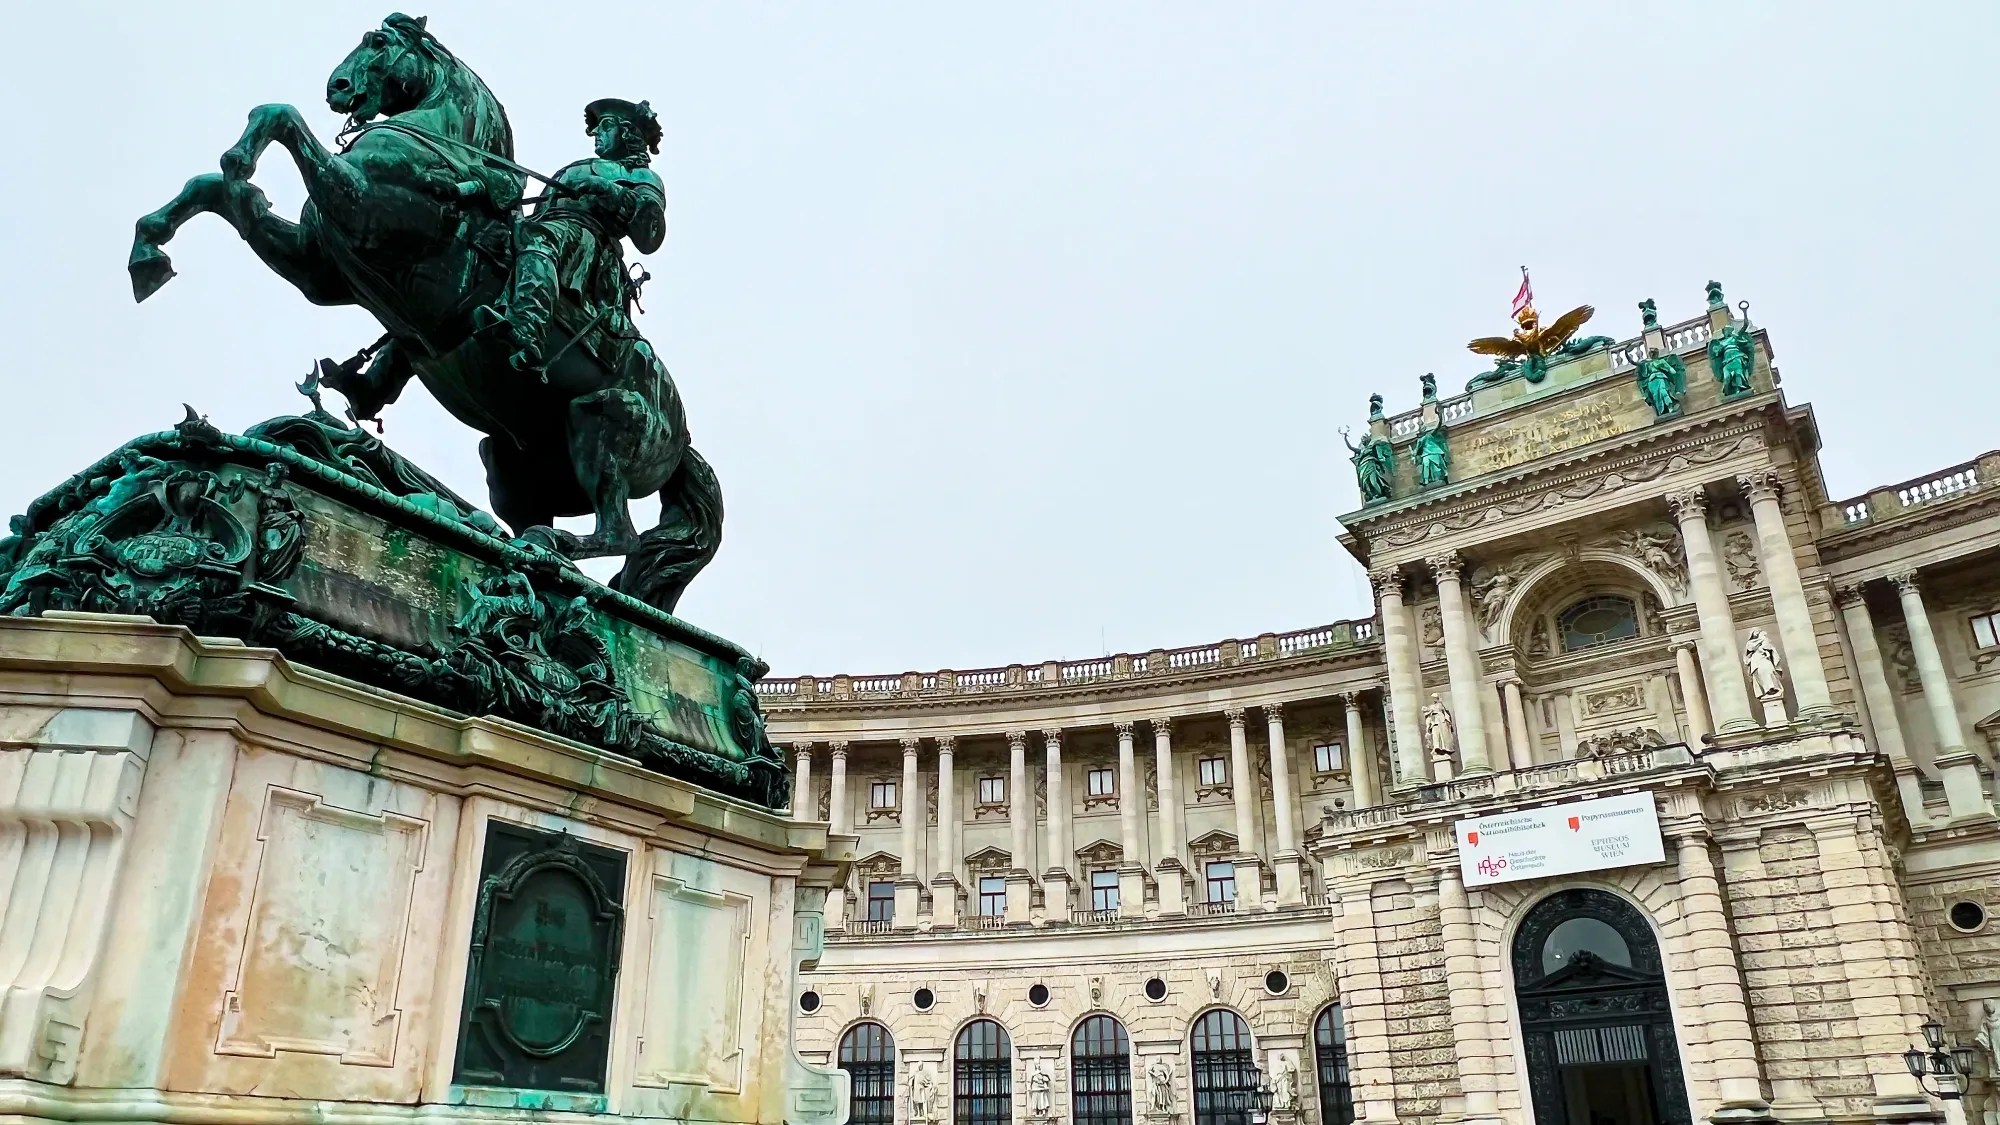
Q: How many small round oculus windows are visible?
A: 6